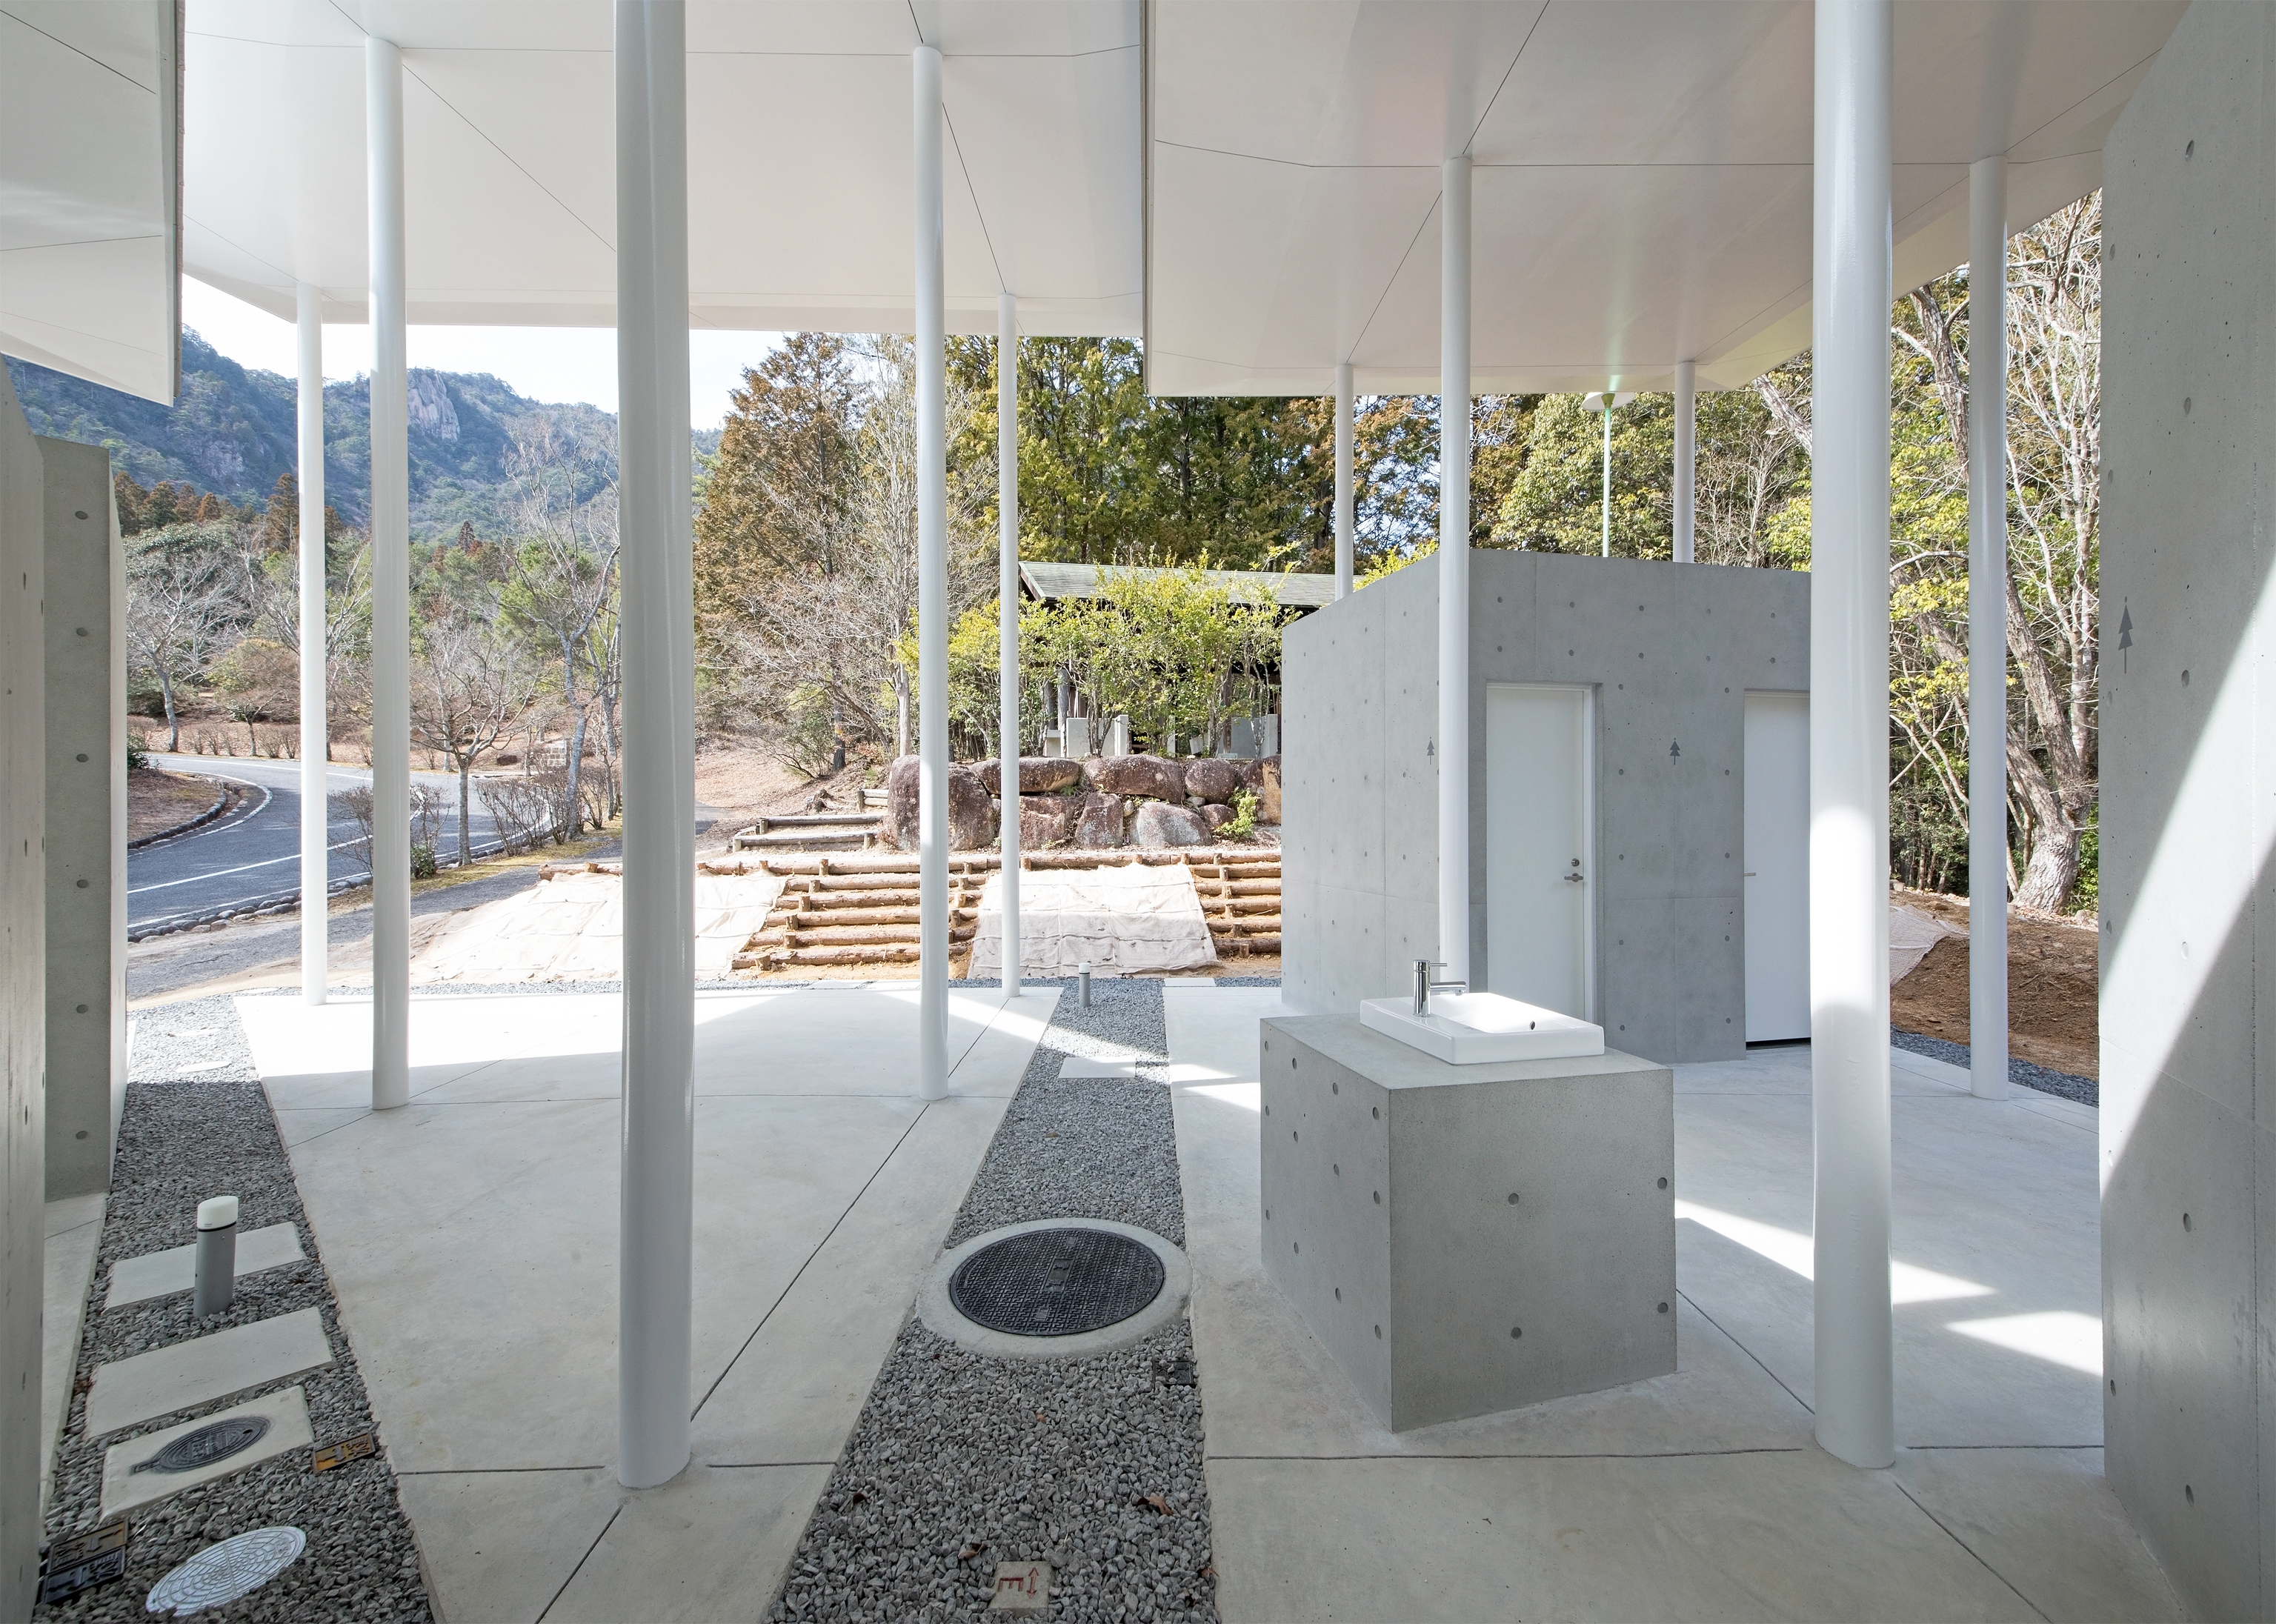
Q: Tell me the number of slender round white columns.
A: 10